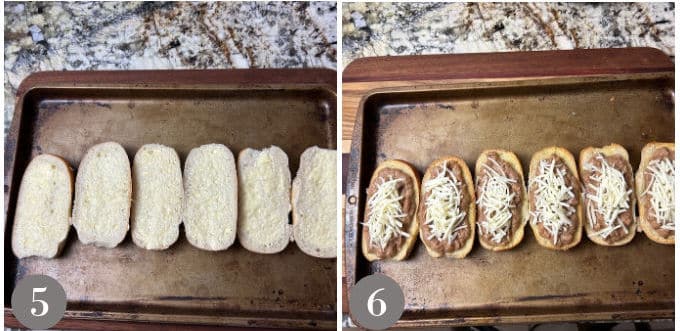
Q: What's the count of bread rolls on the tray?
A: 6